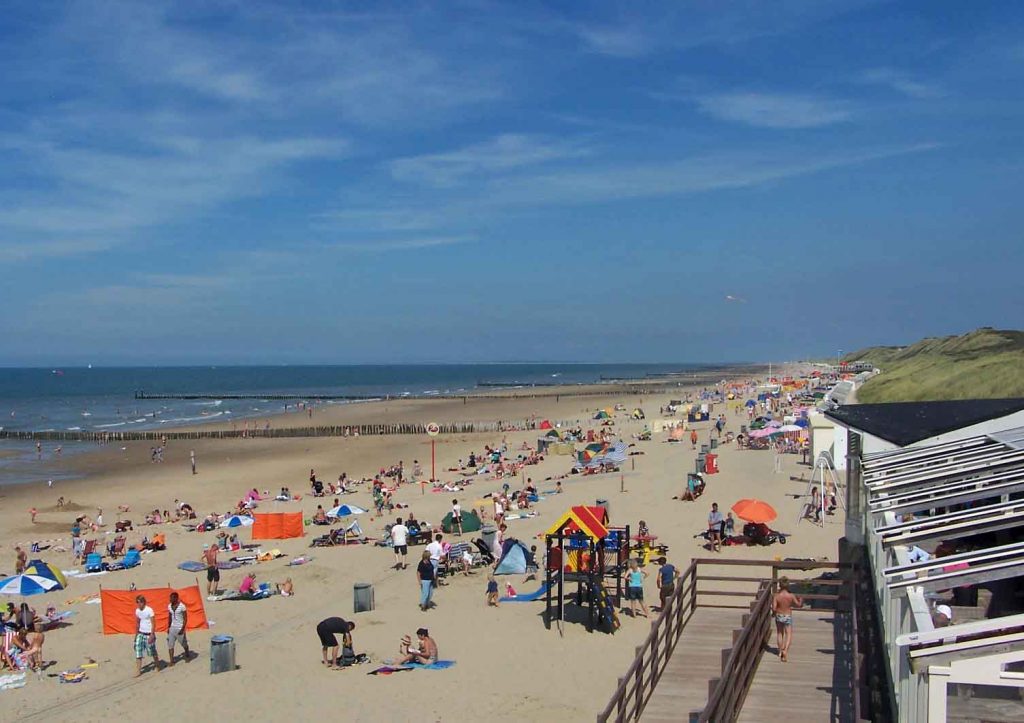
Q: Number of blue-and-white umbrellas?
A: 3